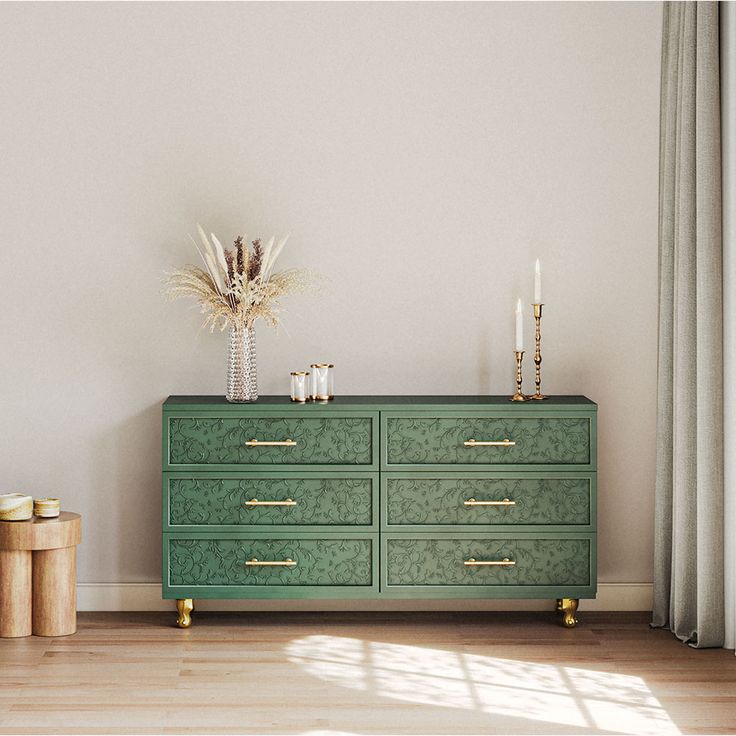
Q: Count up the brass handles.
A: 6